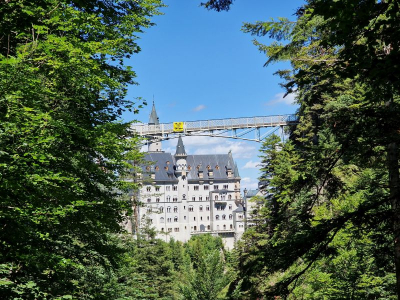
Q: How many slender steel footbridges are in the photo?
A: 1